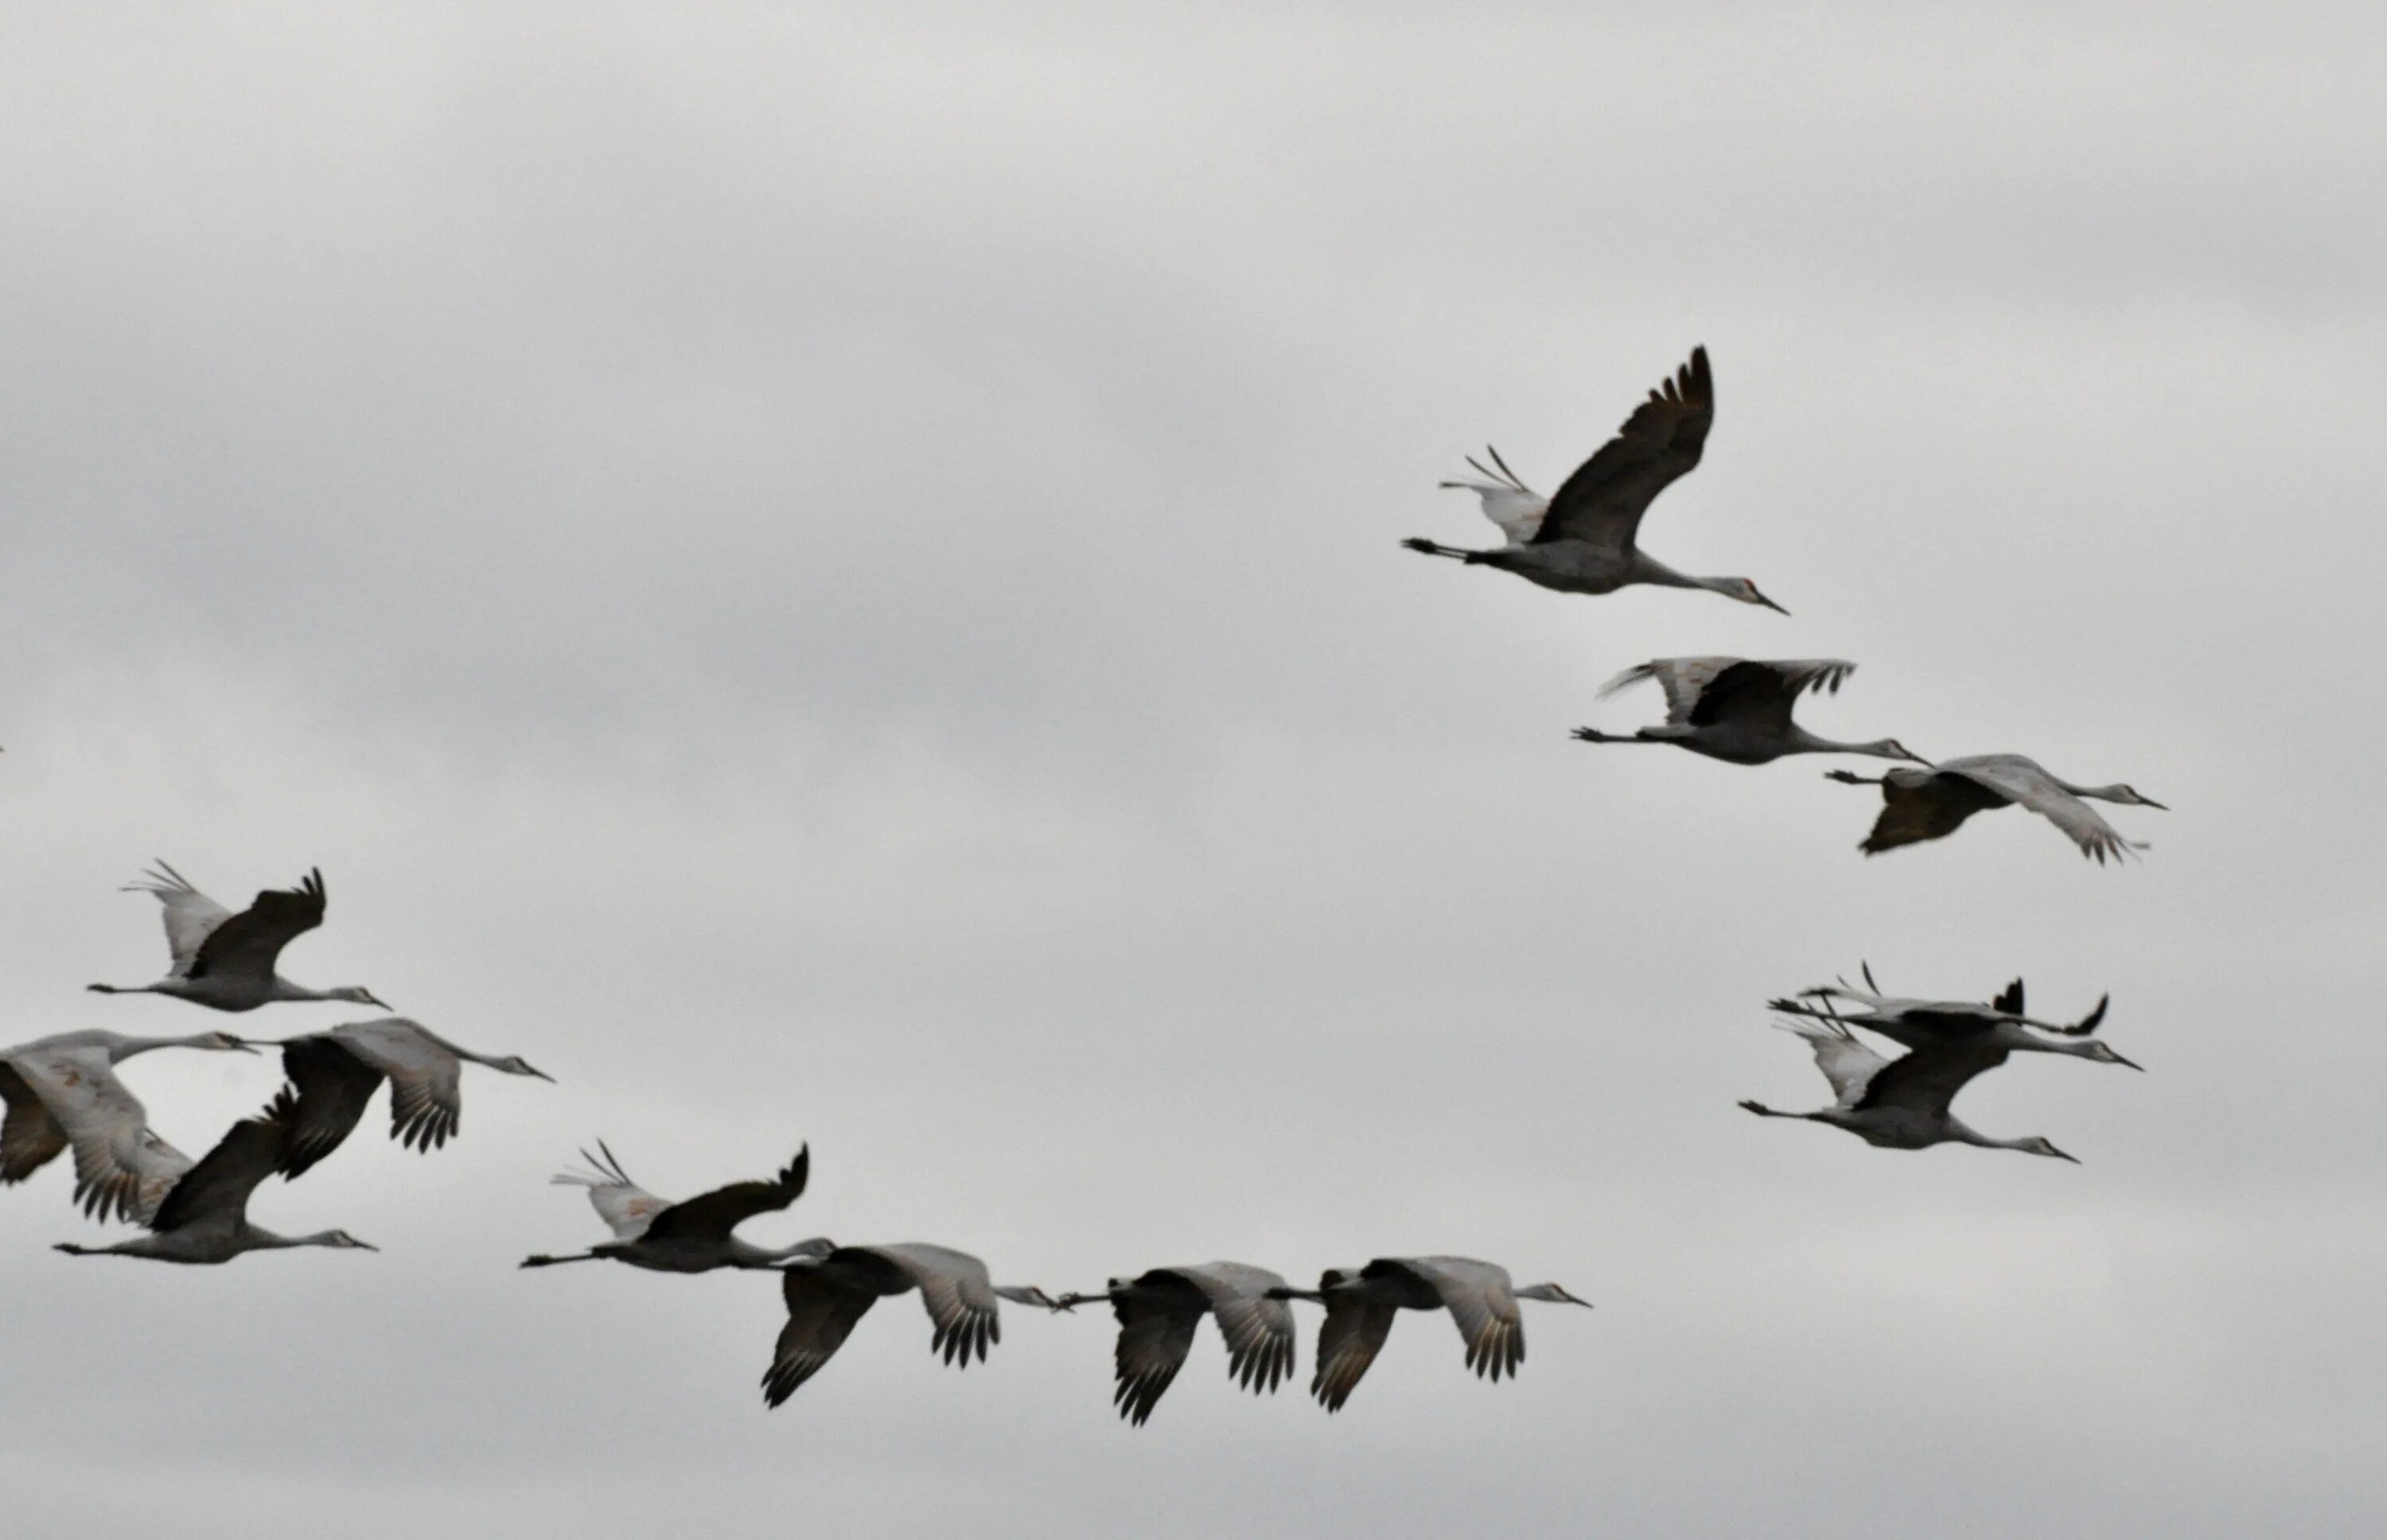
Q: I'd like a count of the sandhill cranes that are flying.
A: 13